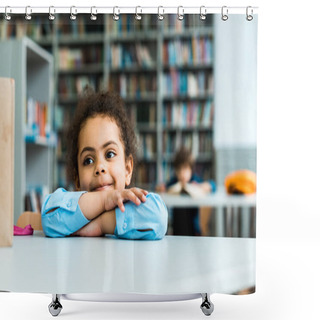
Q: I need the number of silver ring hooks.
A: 12